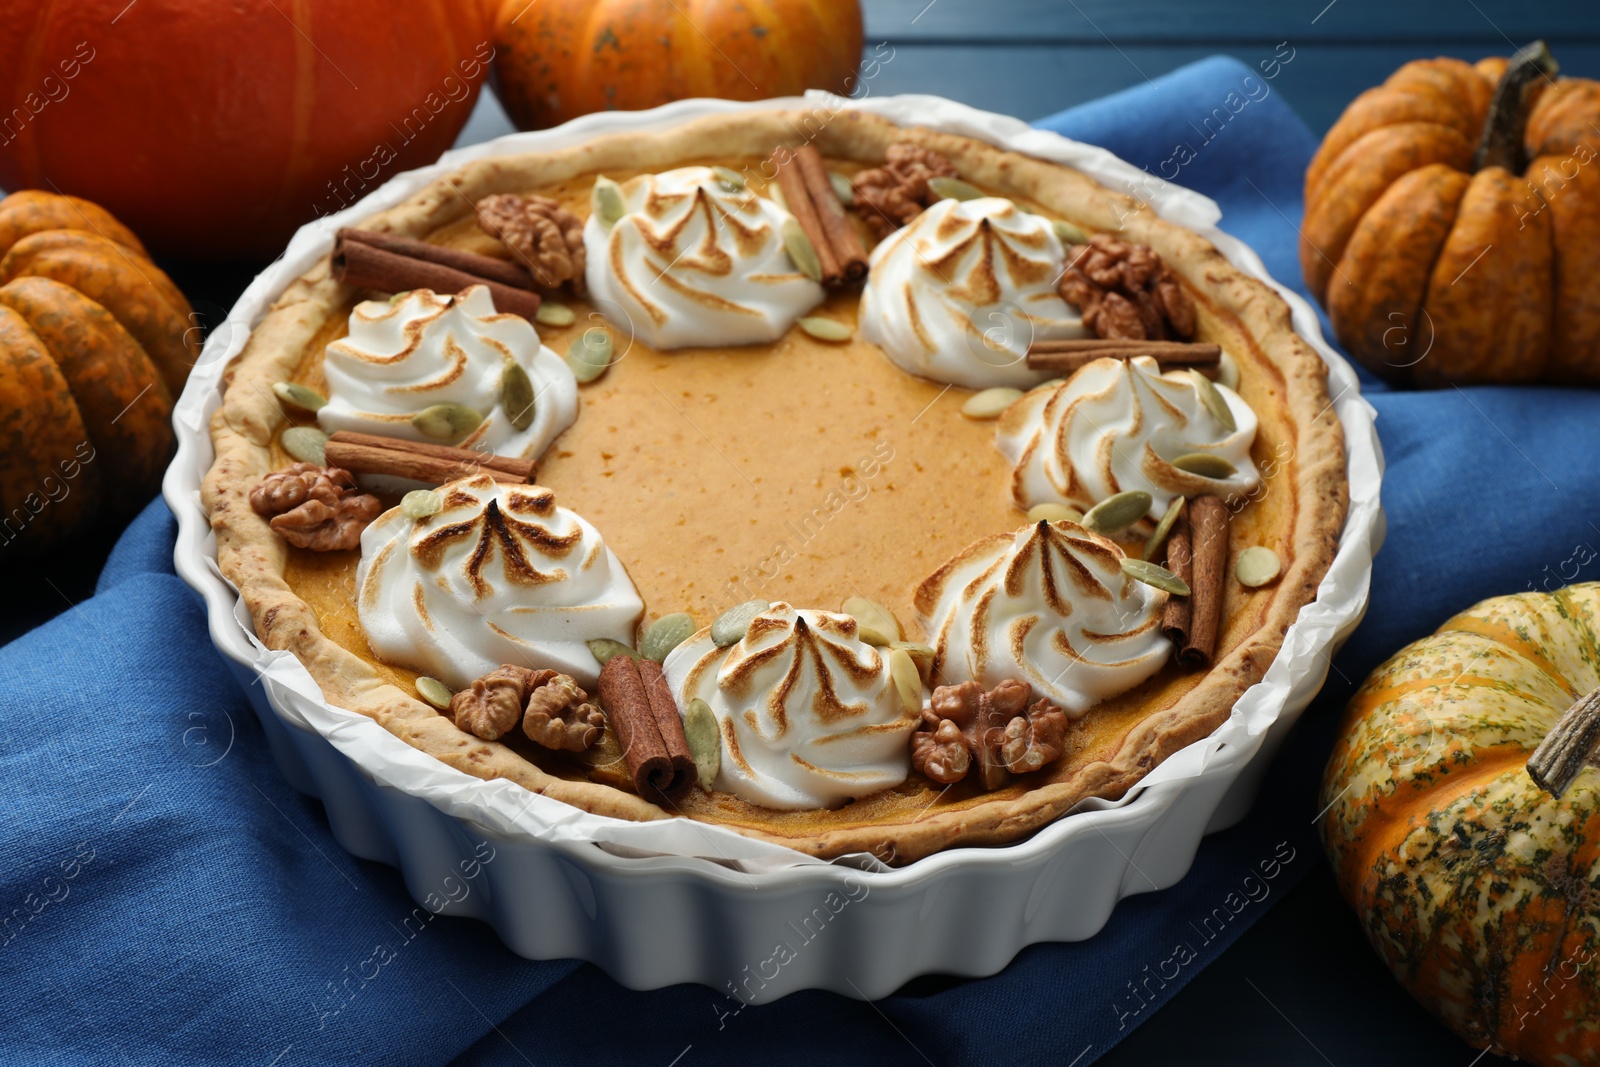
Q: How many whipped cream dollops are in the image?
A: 7